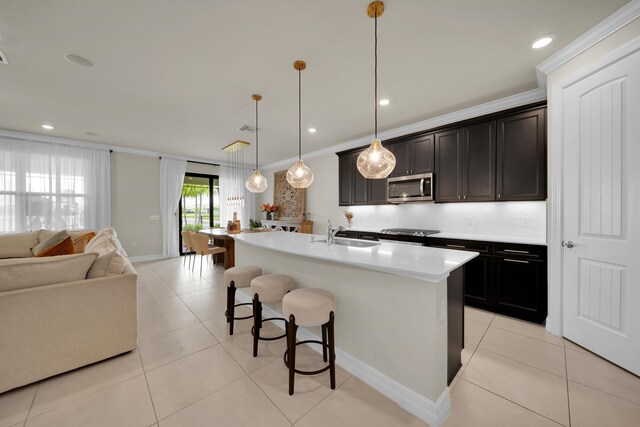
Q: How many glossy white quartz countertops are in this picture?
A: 2